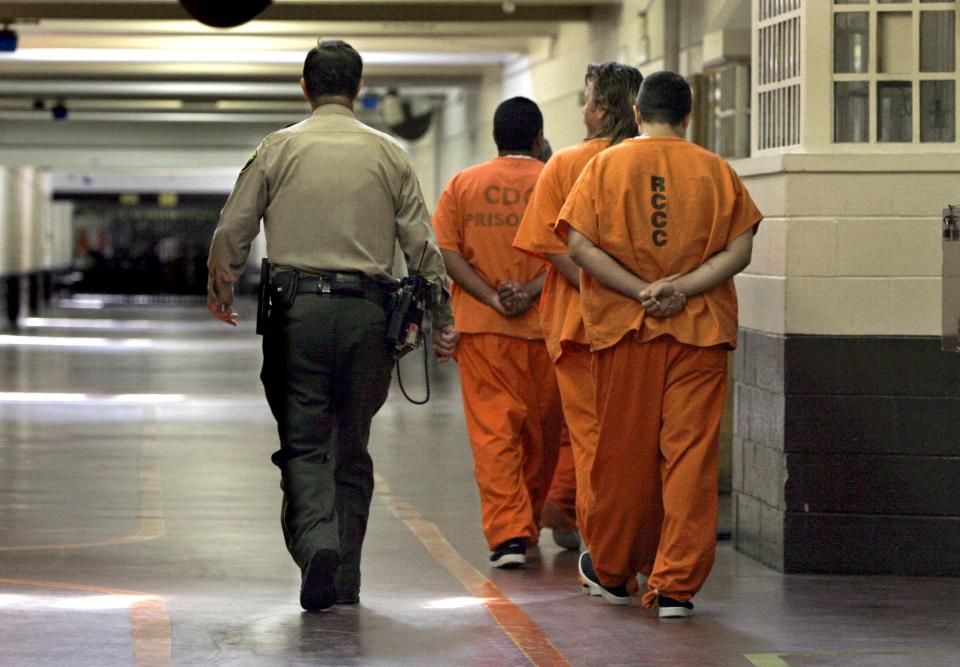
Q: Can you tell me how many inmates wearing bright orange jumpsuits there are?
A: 3